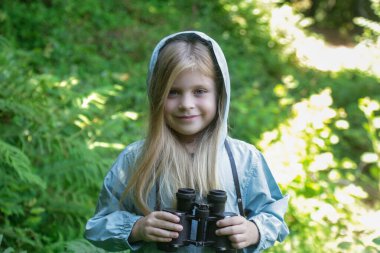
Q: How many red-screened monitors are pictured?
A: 0